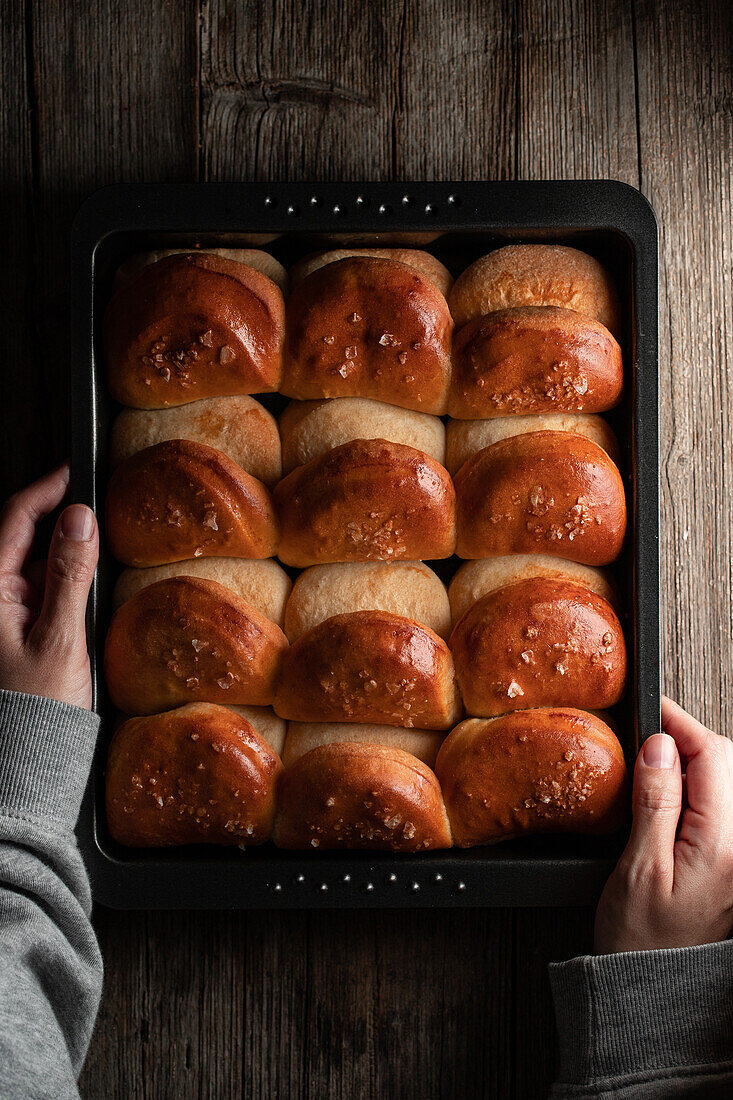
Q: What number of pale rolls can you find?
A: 11